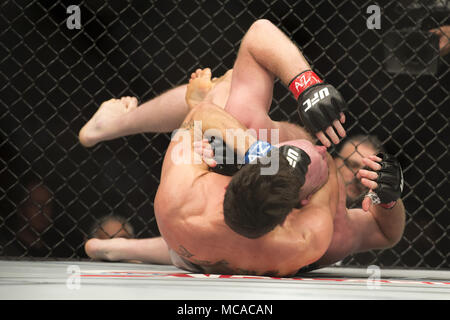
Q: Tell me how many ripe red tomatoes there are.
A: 0